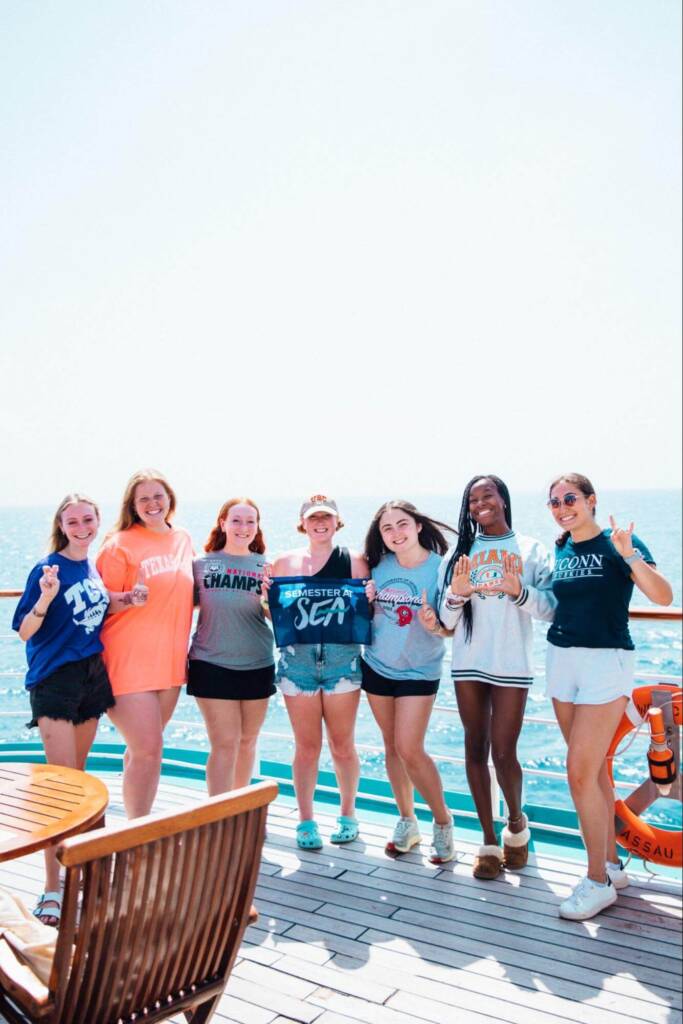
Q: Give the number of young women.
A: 7